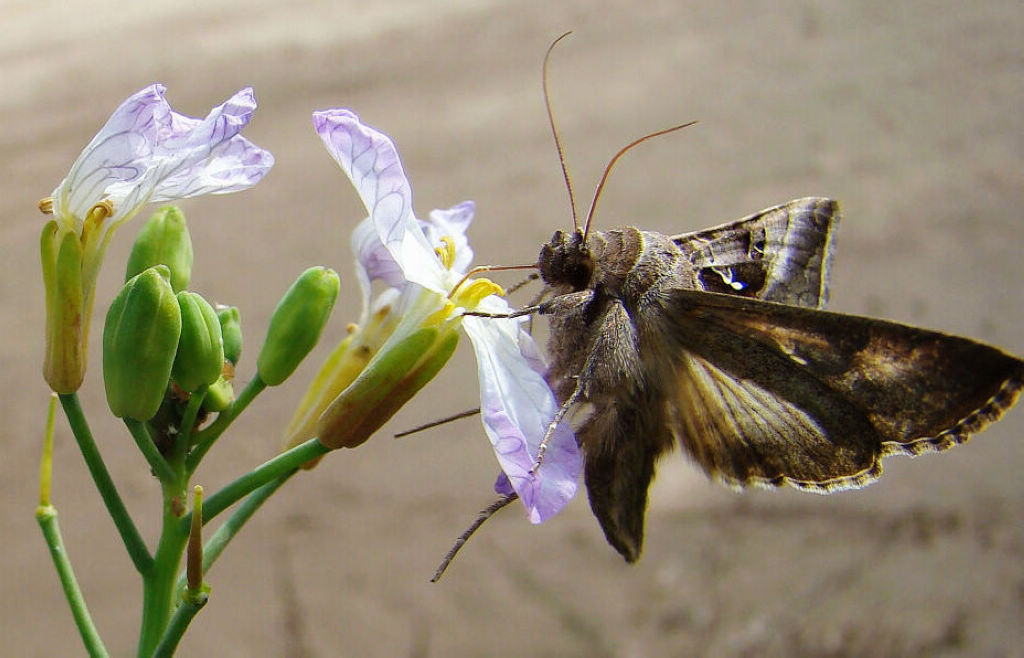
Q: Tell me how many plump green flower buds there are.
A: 5